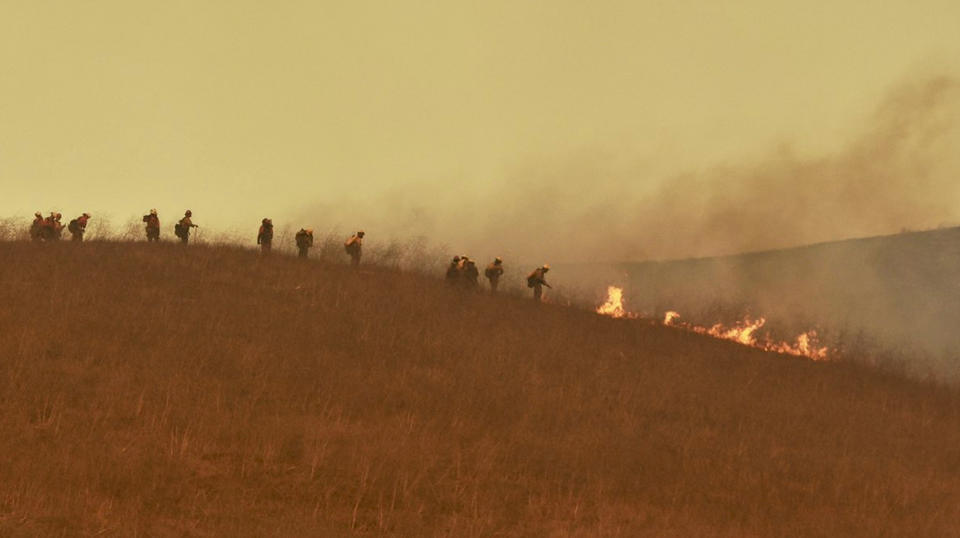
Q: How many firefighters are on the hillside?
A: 14